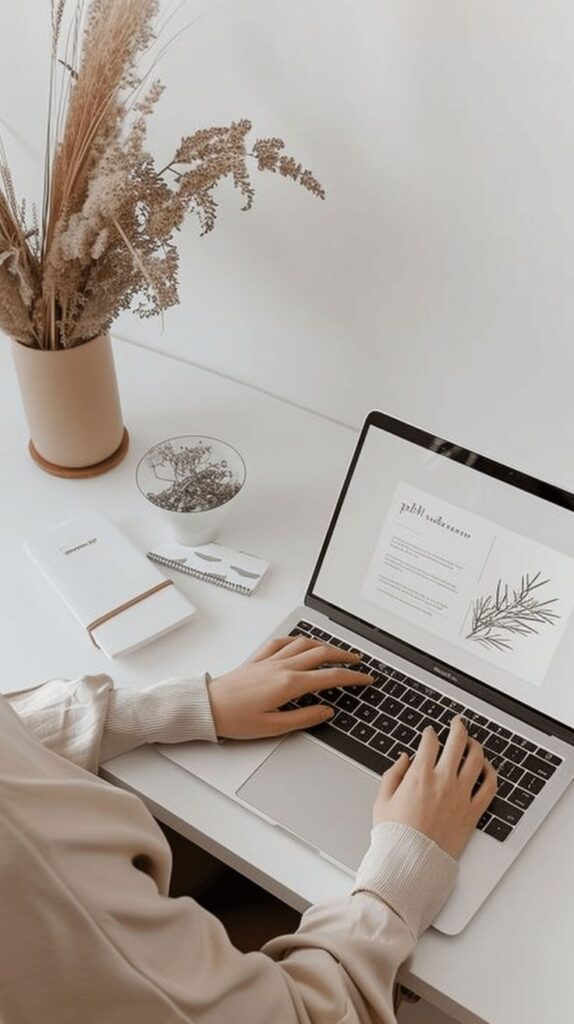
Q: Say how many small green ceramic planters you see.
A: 0